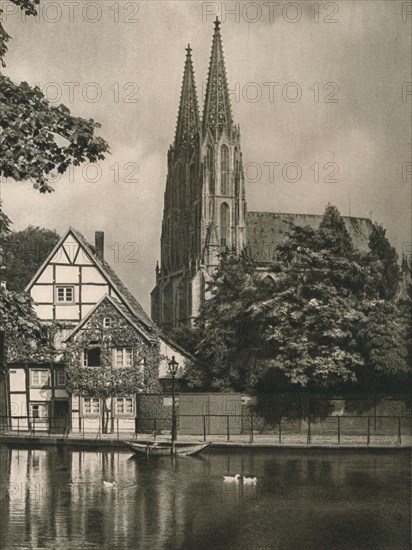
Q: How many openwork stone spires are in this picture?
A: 2